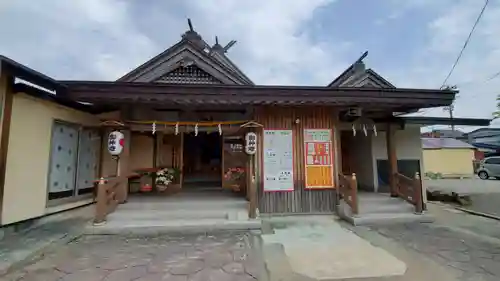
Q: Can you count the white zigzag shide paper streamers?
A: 7